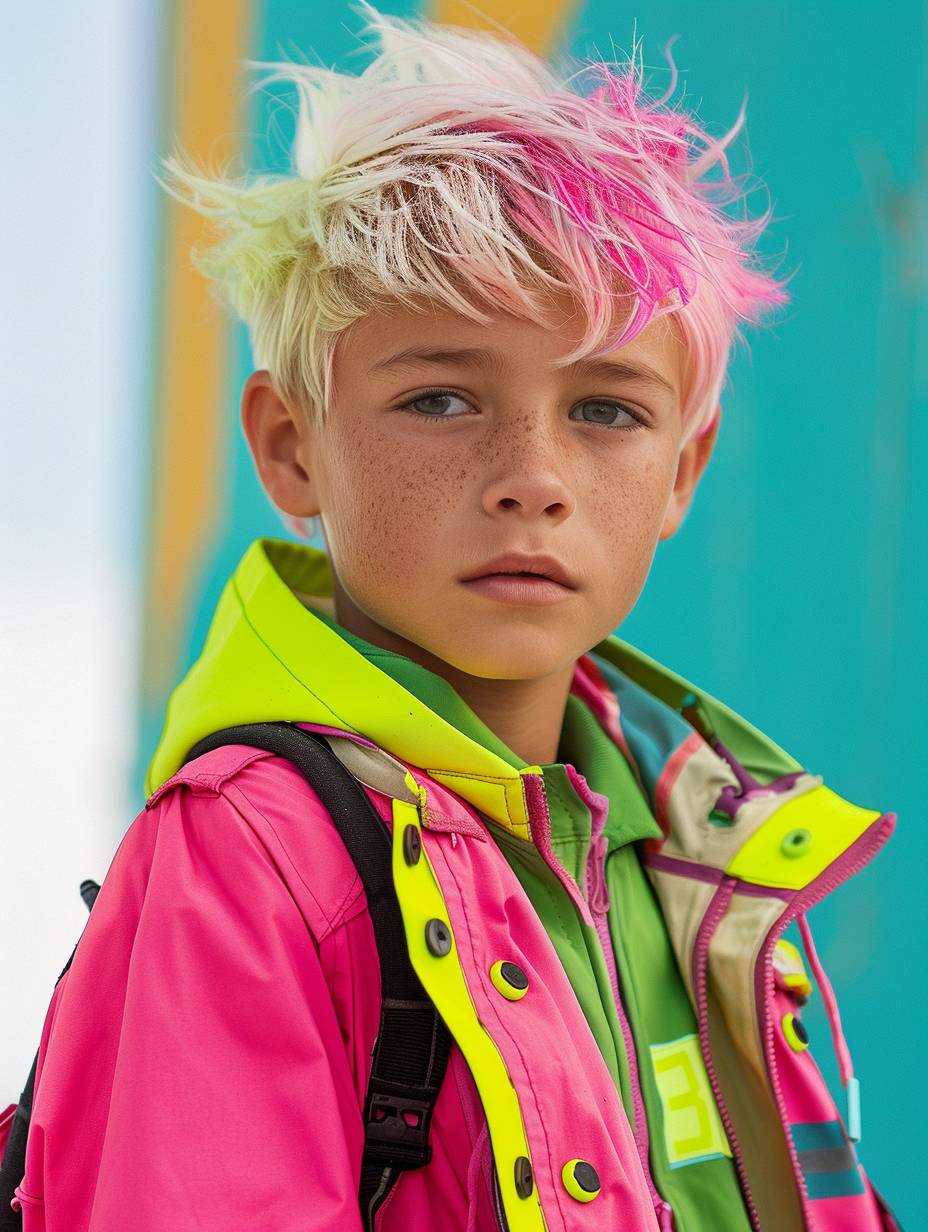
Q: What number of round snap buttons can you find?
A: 7